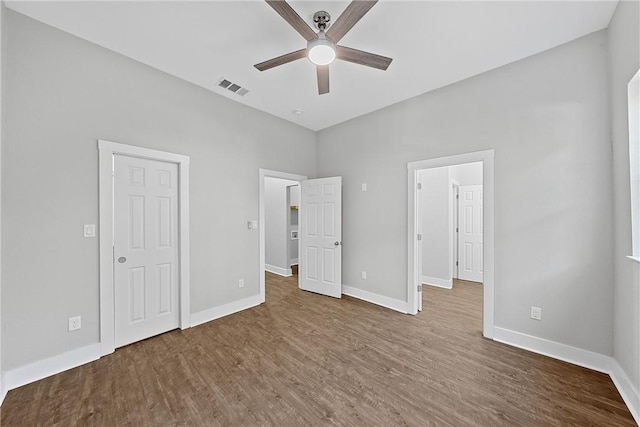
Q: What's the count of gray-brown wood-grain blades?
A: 5